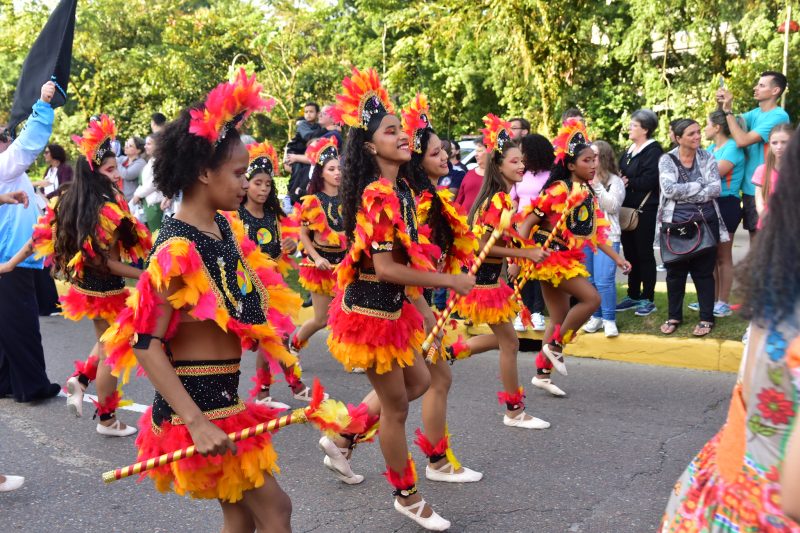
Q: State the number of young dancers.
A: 8